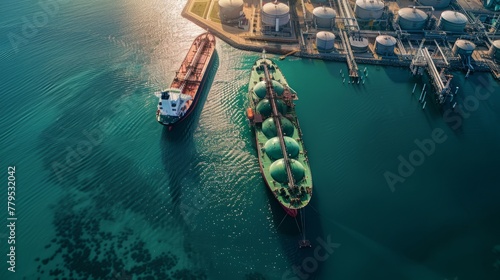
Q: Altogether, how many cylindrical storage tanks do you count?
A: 12